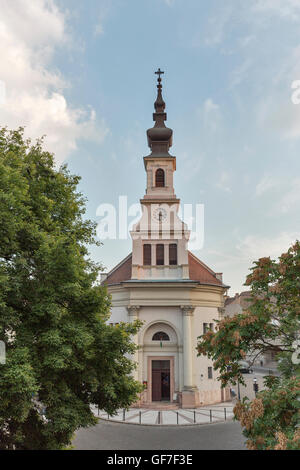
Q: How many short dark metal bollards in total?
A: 9